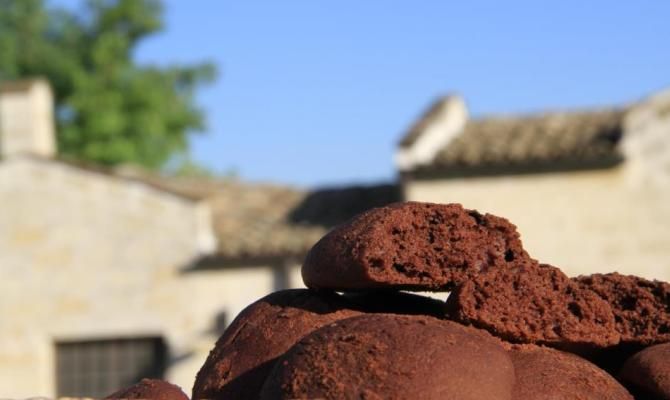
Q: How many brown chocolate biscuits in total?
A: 8